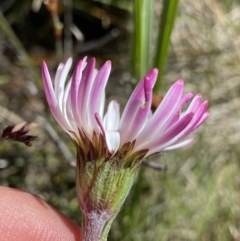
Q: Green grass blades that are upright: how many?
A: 2